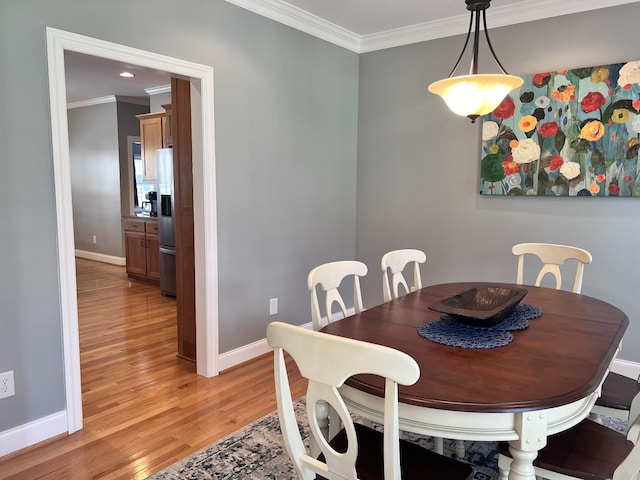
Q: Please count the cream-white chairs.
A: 6